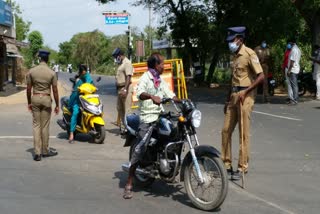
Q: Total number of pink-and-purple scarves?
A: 1